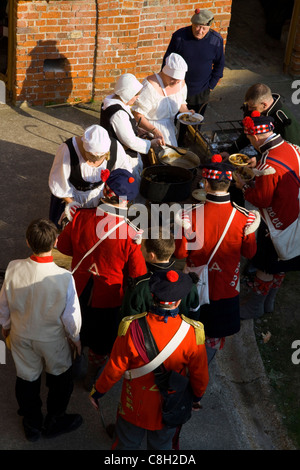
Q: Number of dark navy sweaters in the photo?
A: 1